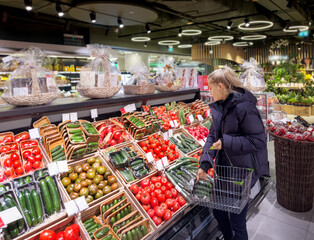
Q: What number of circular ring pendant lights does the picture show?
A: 10